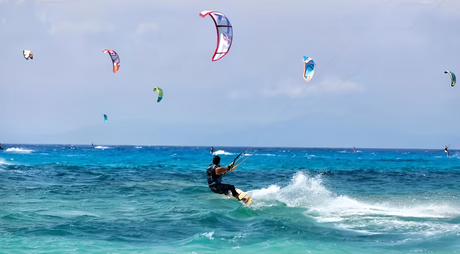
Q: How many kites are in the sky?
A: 7